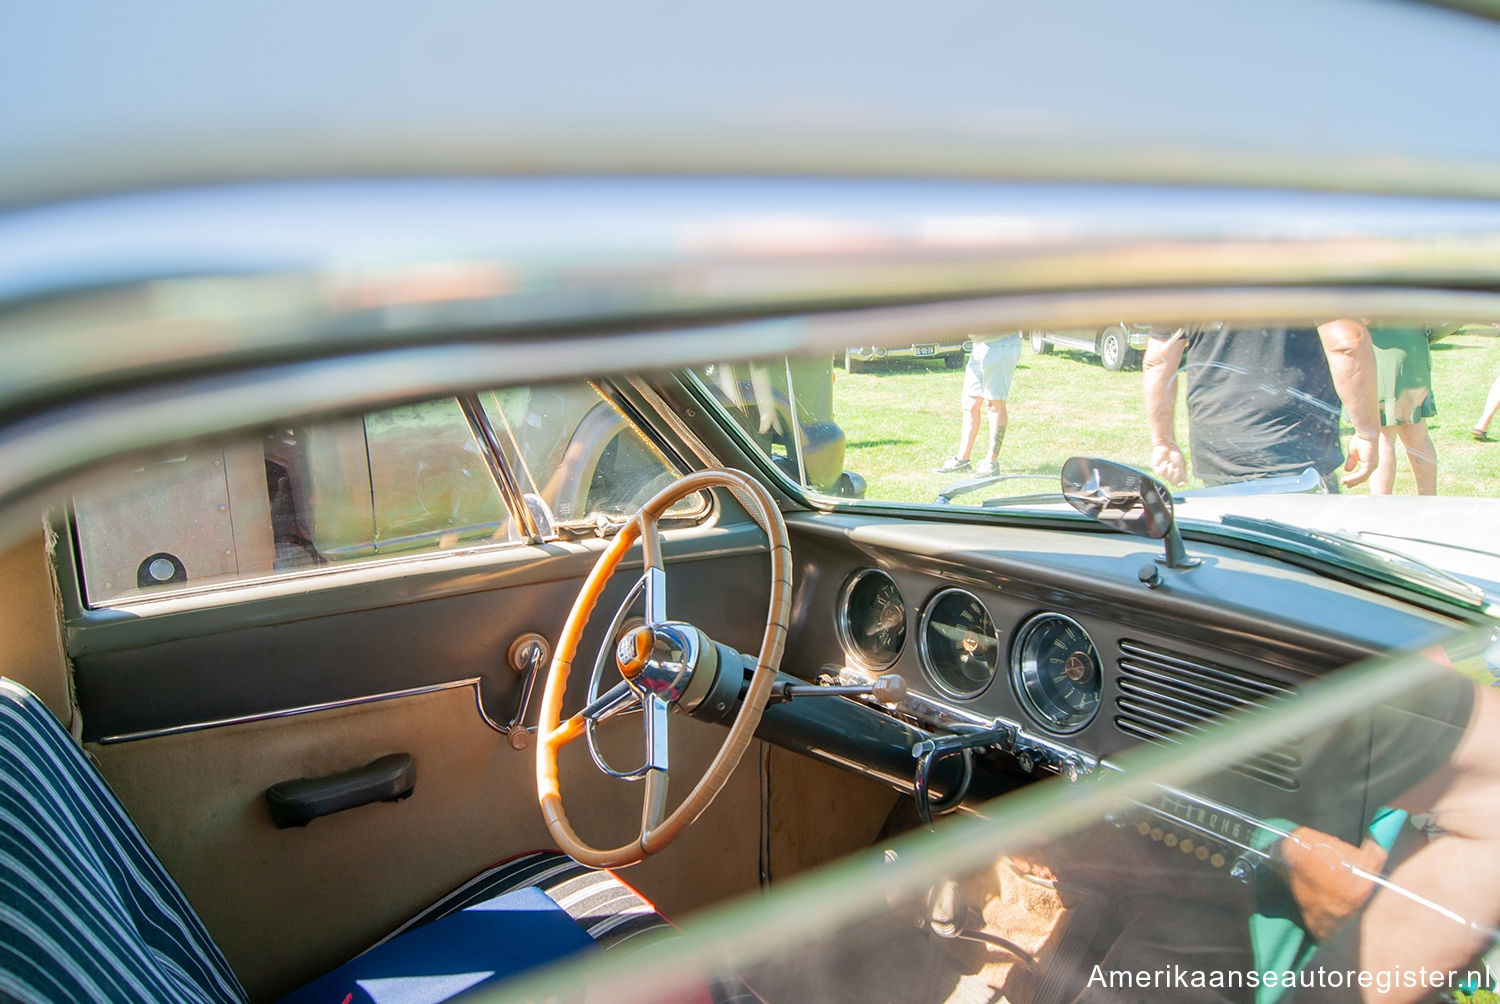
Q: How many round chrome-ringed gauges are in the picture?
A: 3